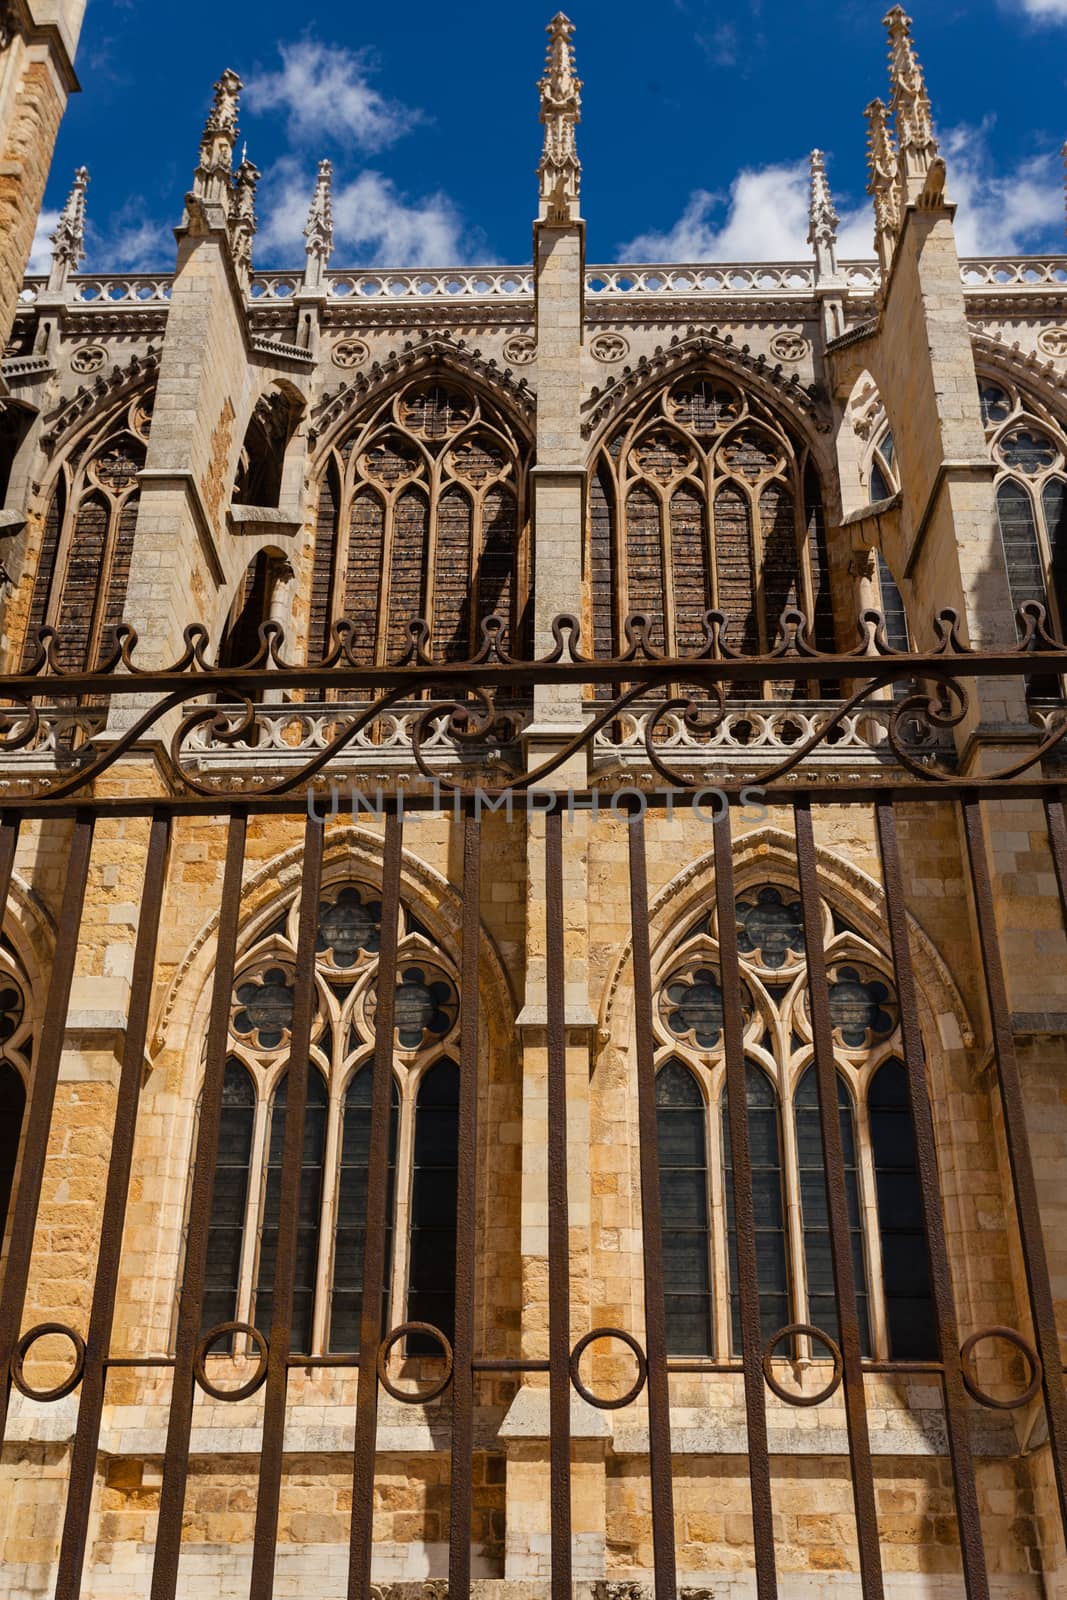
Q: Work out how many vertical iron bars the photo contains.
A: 14